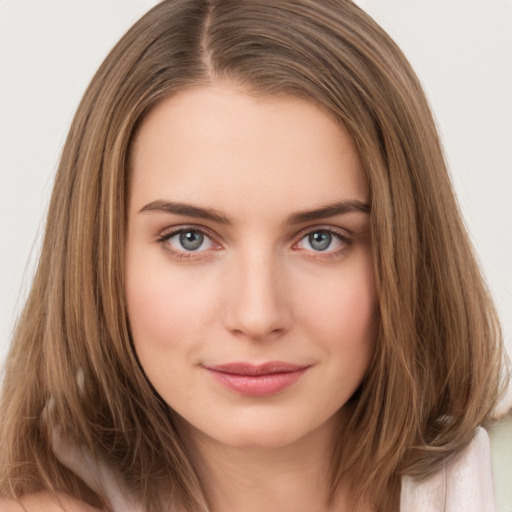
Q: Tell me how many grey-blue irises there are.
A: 2